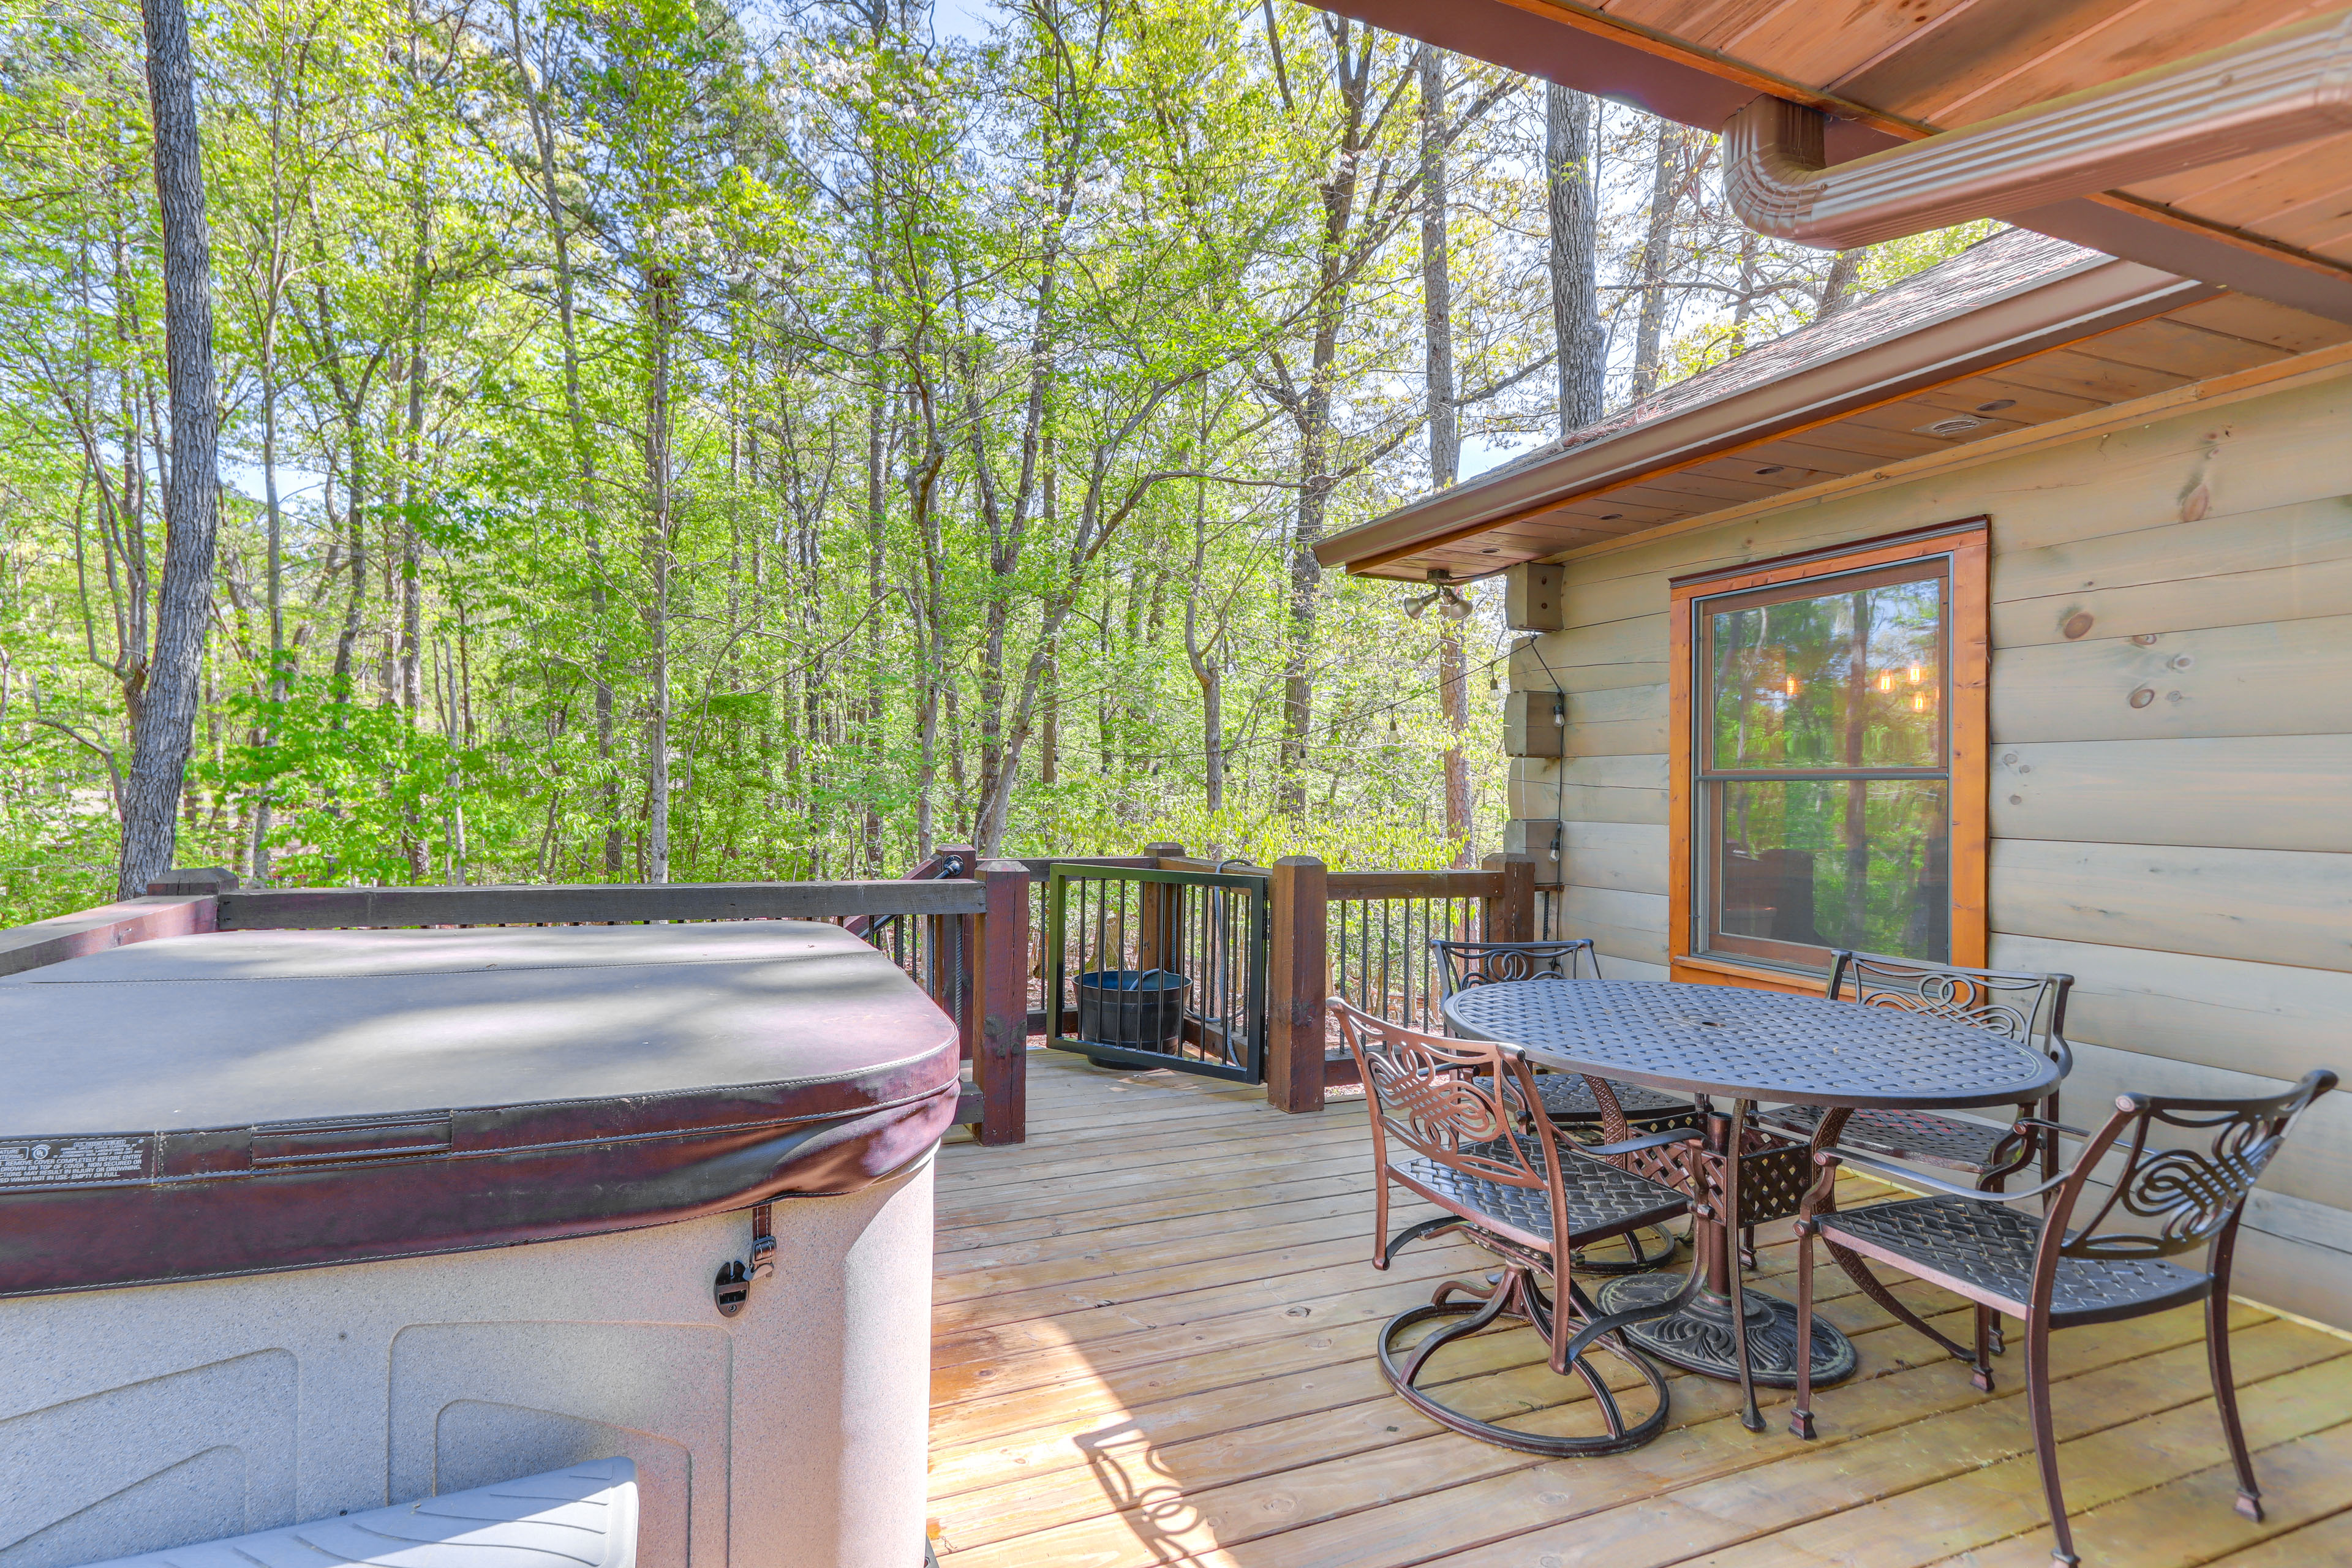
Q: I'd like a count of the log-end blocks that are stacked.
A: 3